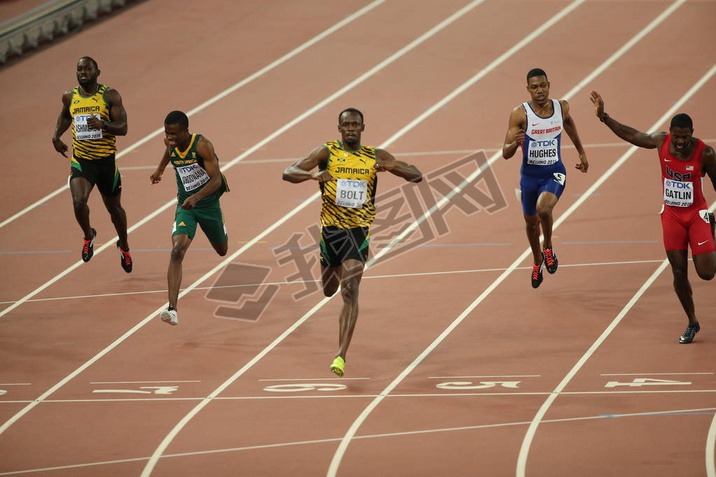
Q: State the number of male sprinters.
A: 5